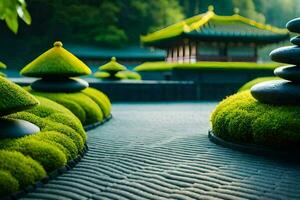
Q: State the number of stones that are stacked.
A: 5